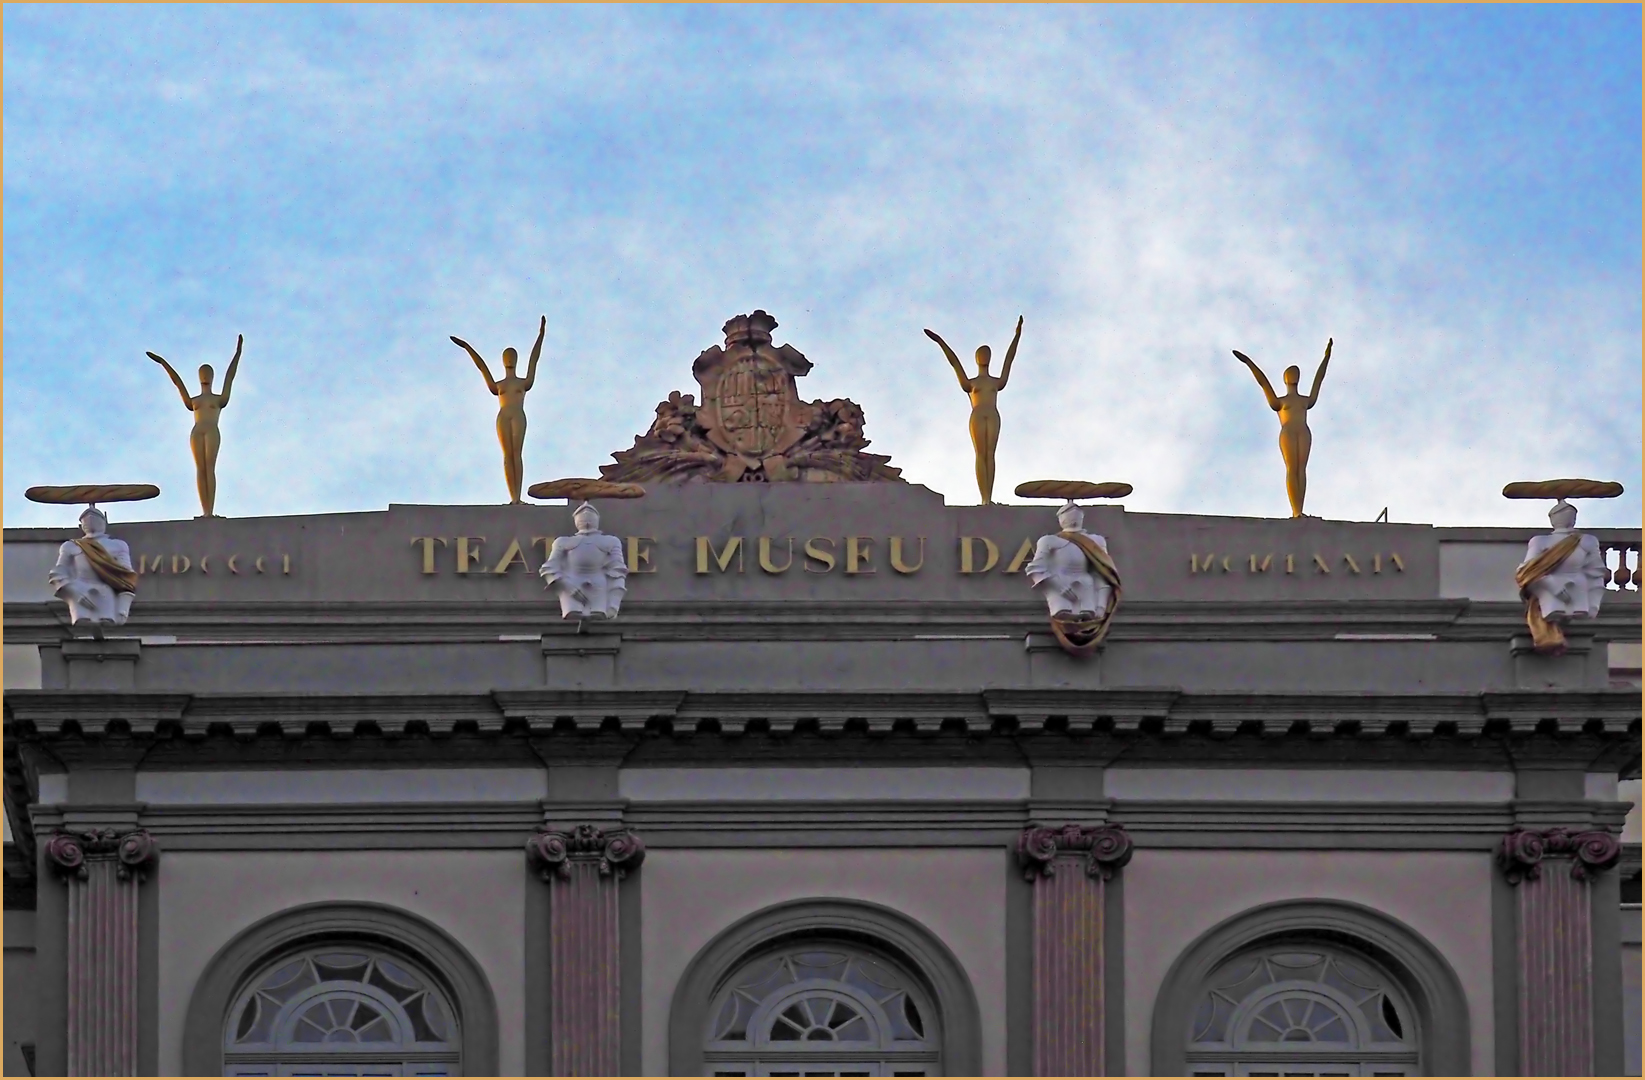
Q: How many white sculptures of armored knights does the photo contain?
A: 4